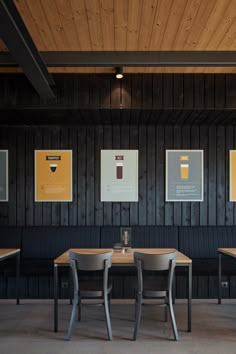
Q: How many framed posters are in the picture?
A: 5